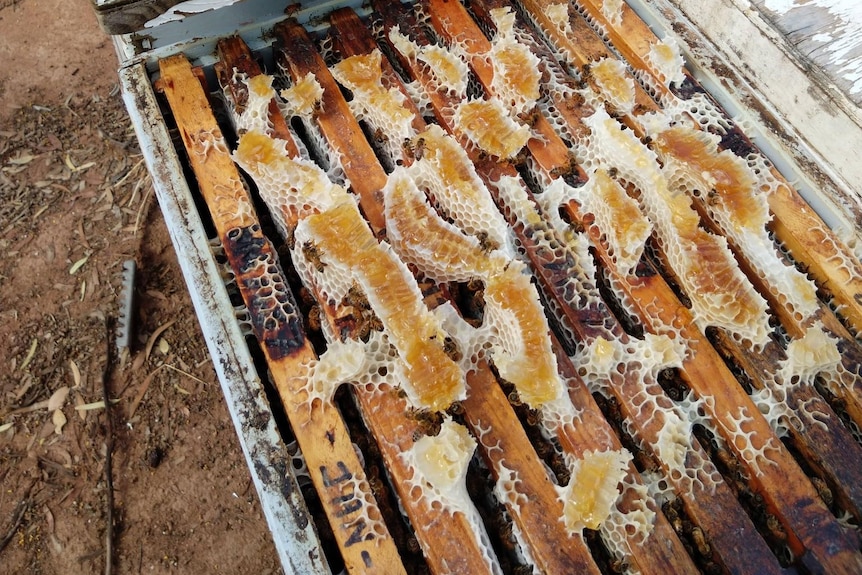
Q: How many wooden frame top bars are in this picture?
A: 9